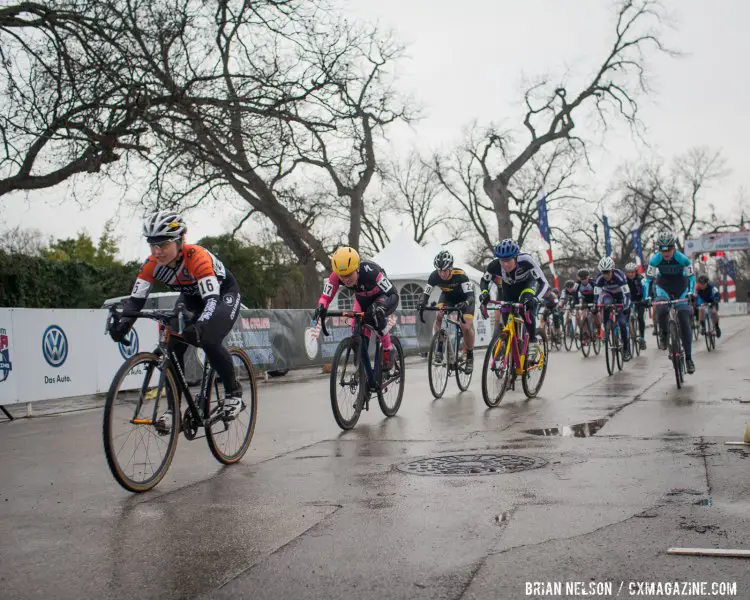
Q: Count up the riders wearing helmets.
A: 11